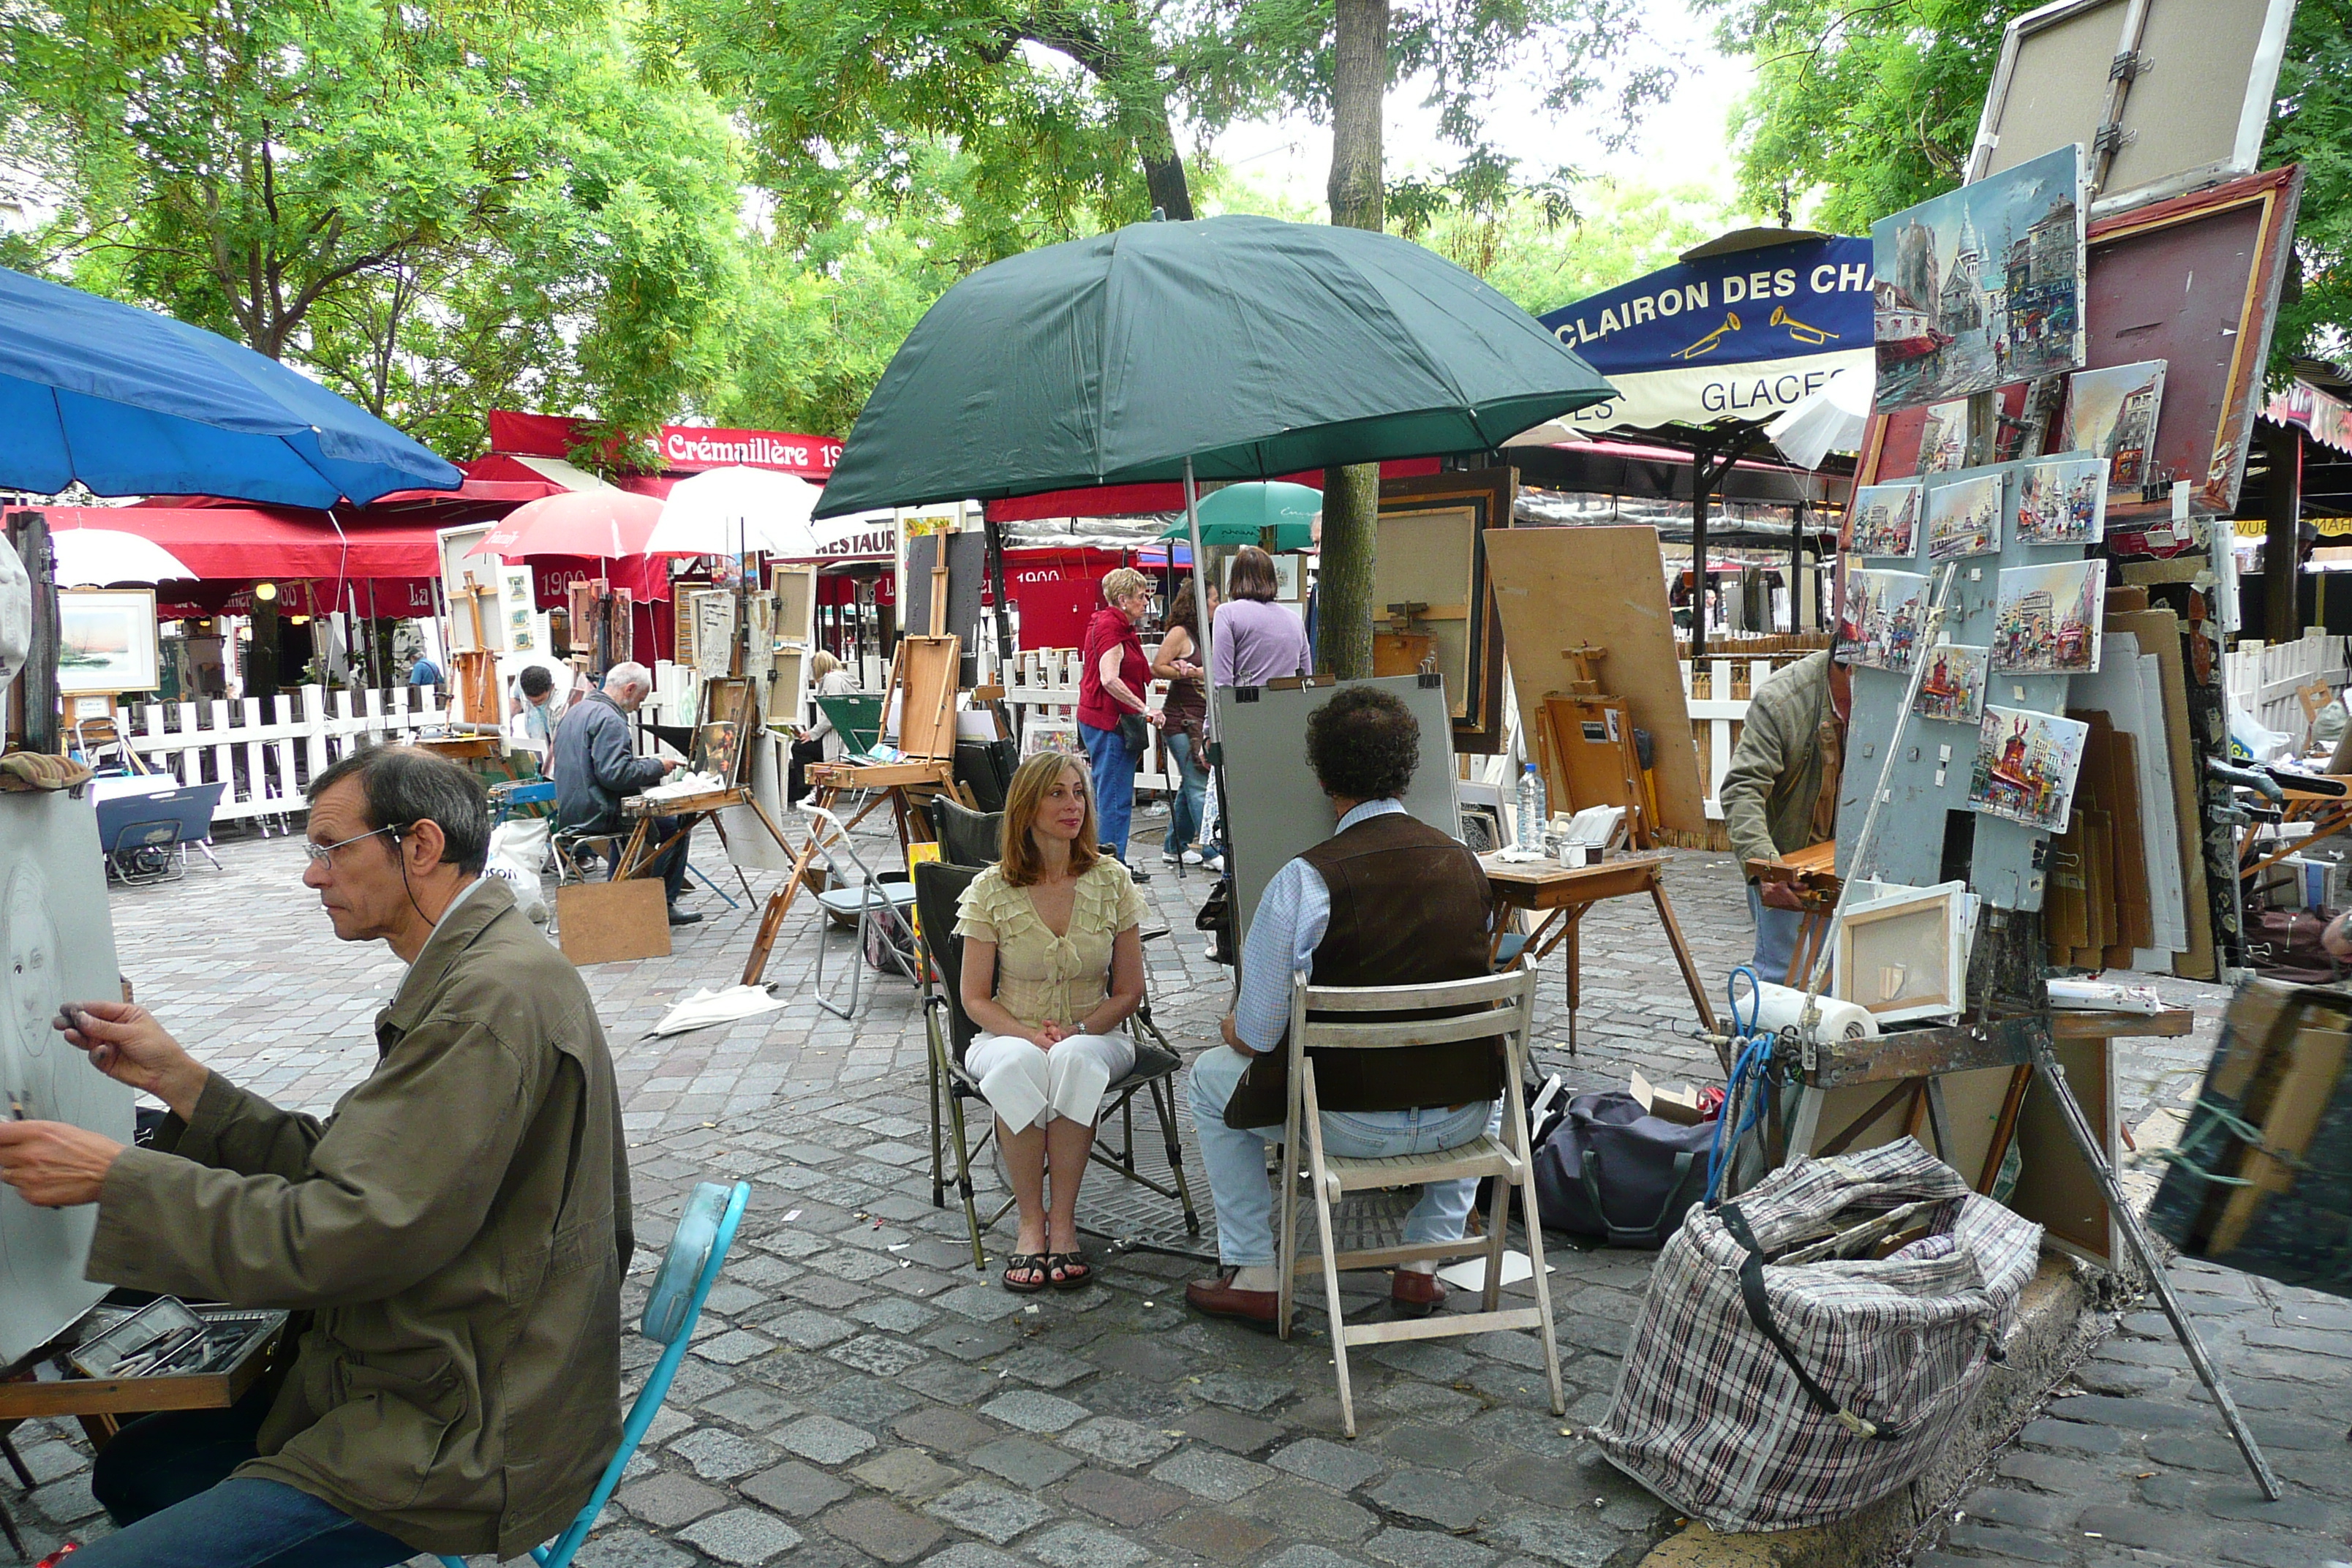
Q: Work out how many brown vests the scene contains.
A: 1